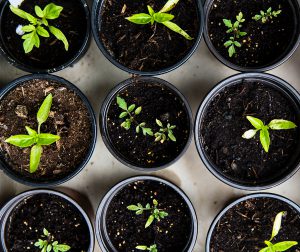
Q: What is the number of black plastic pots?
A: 9